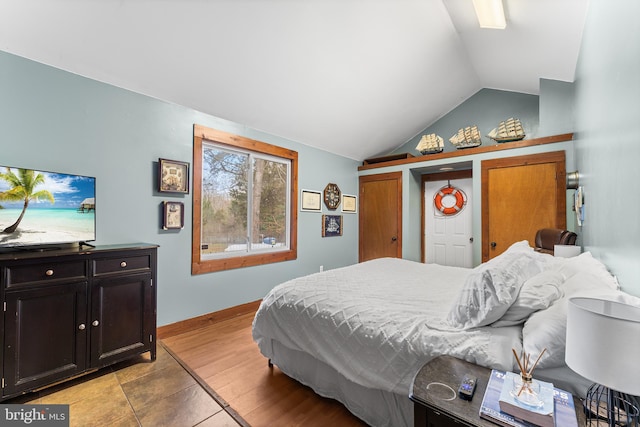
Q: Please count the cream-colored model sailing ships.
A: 3